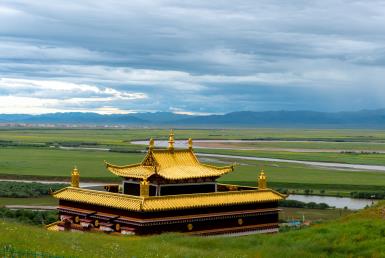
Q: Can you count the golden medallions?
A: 5